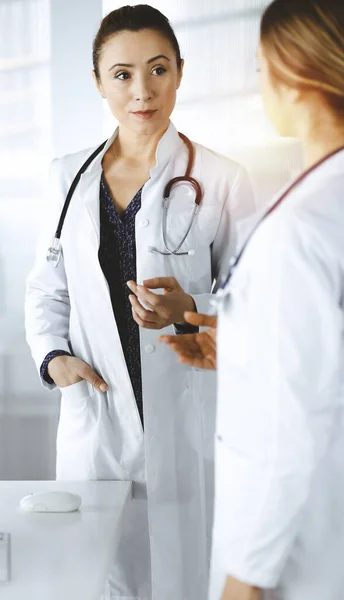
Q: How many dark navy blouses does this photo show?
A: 1